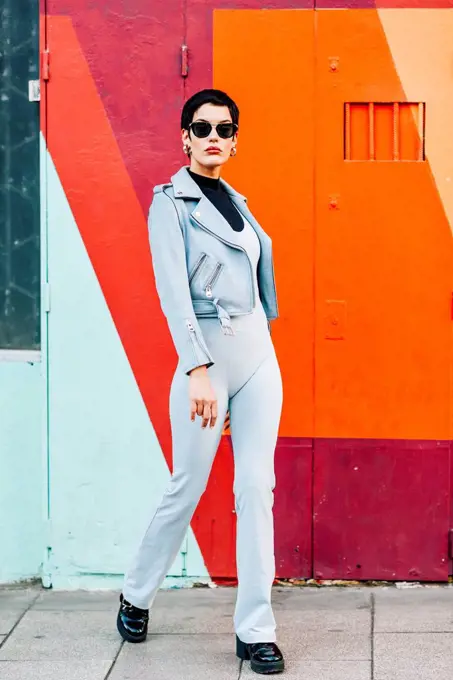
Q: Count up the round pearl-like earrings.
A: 2